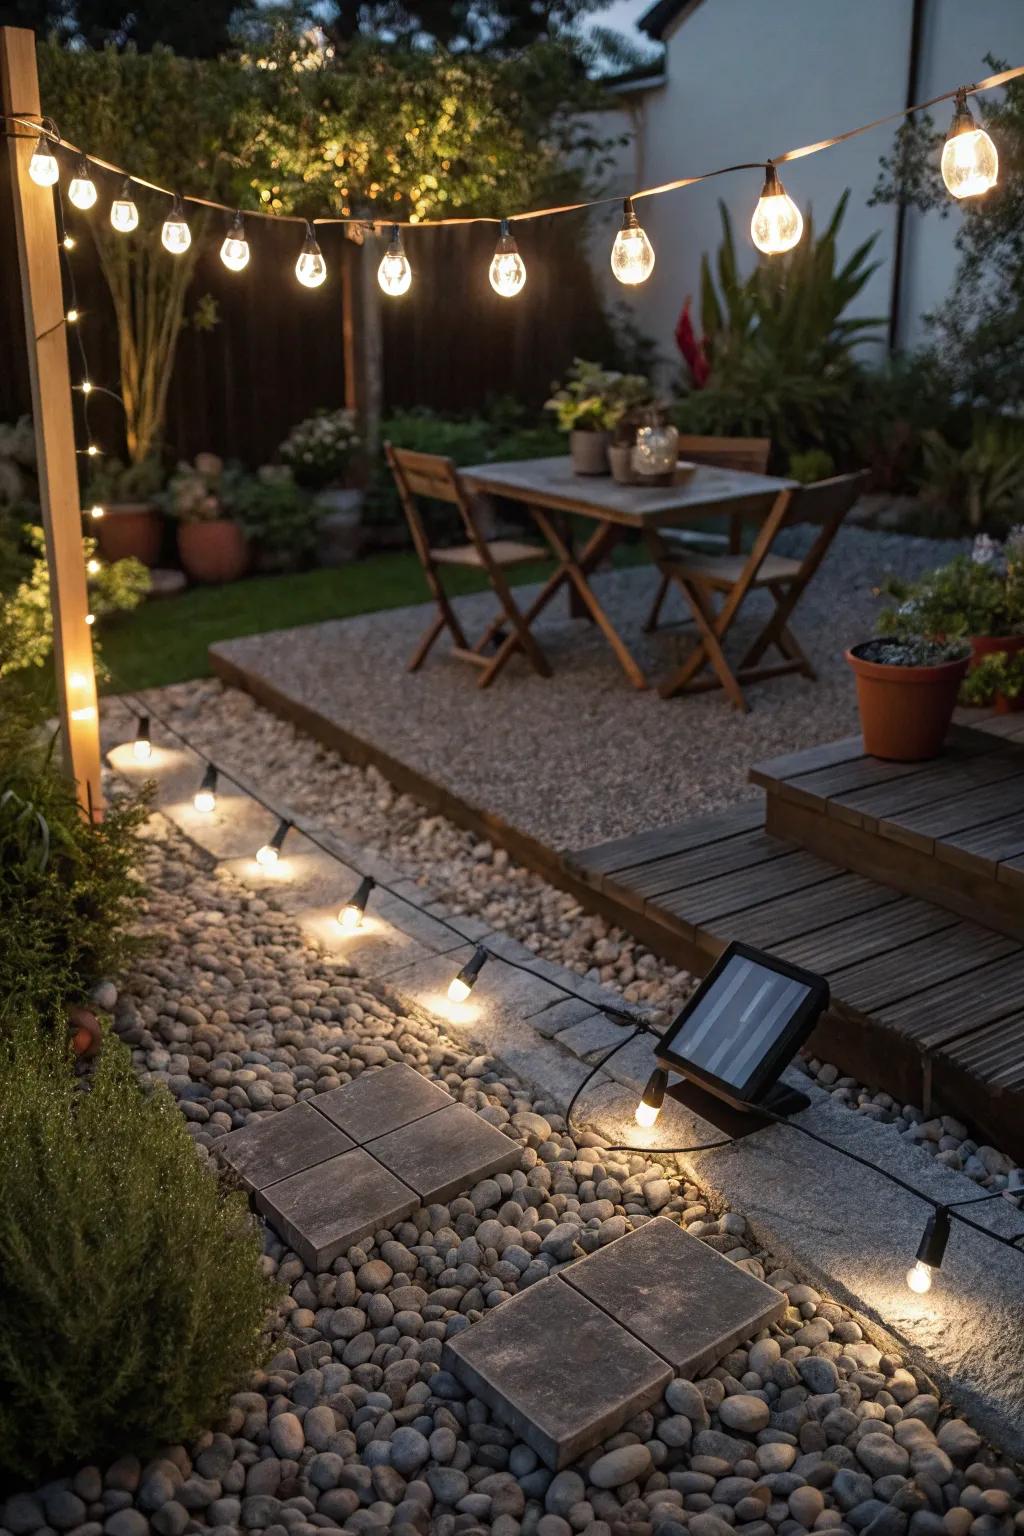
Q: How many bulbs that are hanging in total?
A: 11